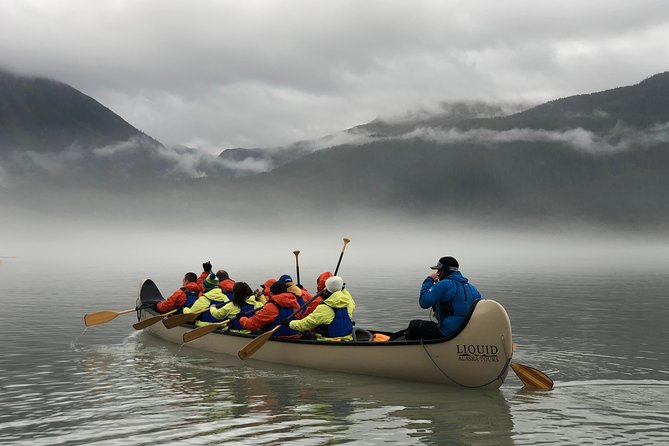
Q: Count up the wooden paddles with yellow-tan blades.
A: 6